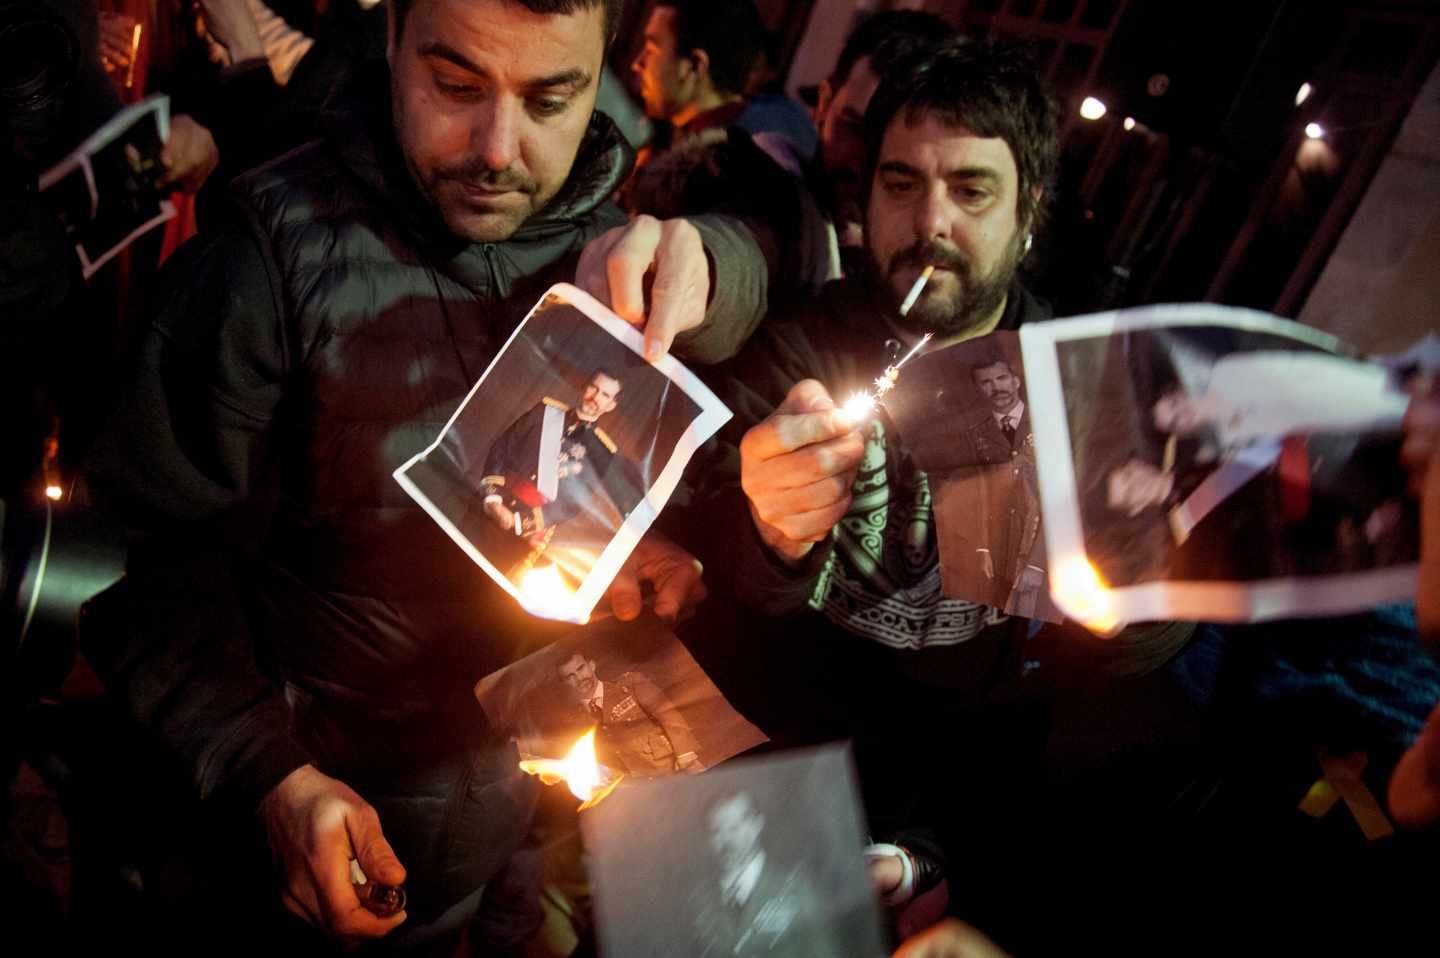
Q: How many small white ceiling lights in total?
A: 4